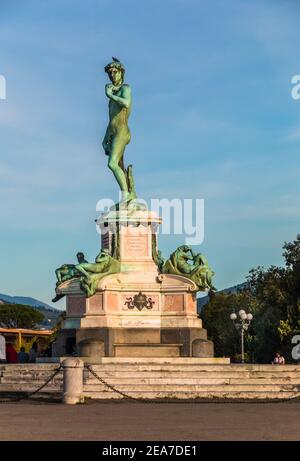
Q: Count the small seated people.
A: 1